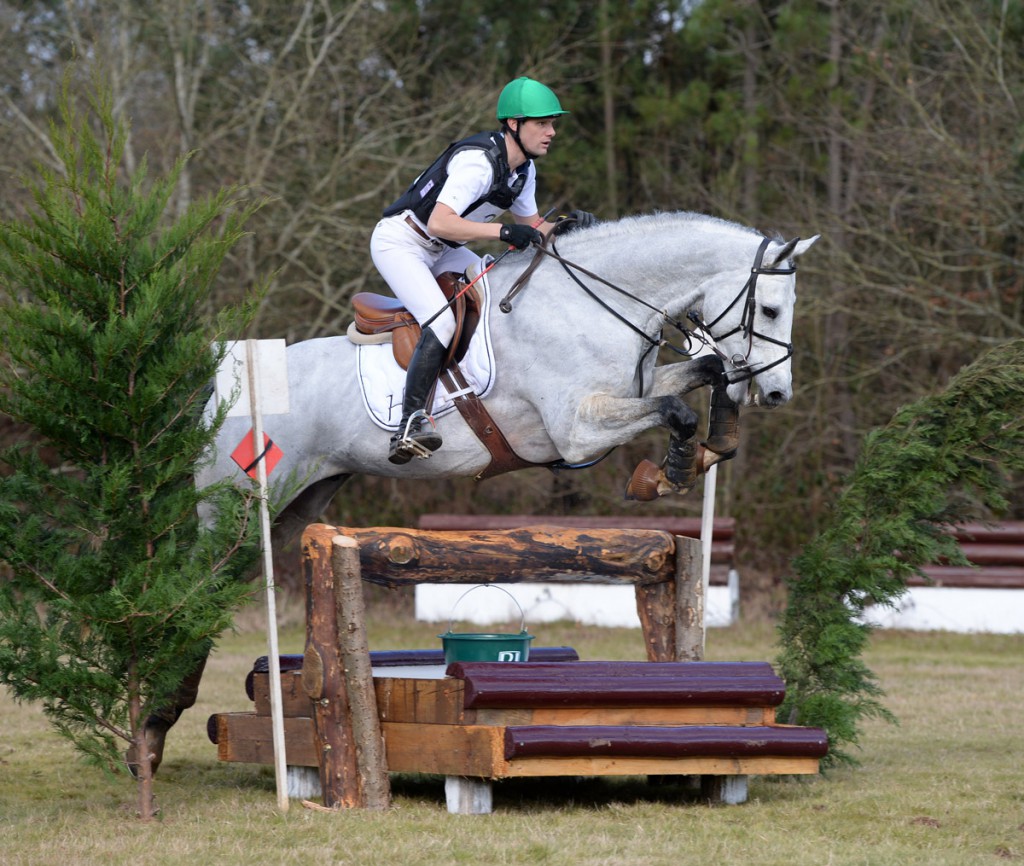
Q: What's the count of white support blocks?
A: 3